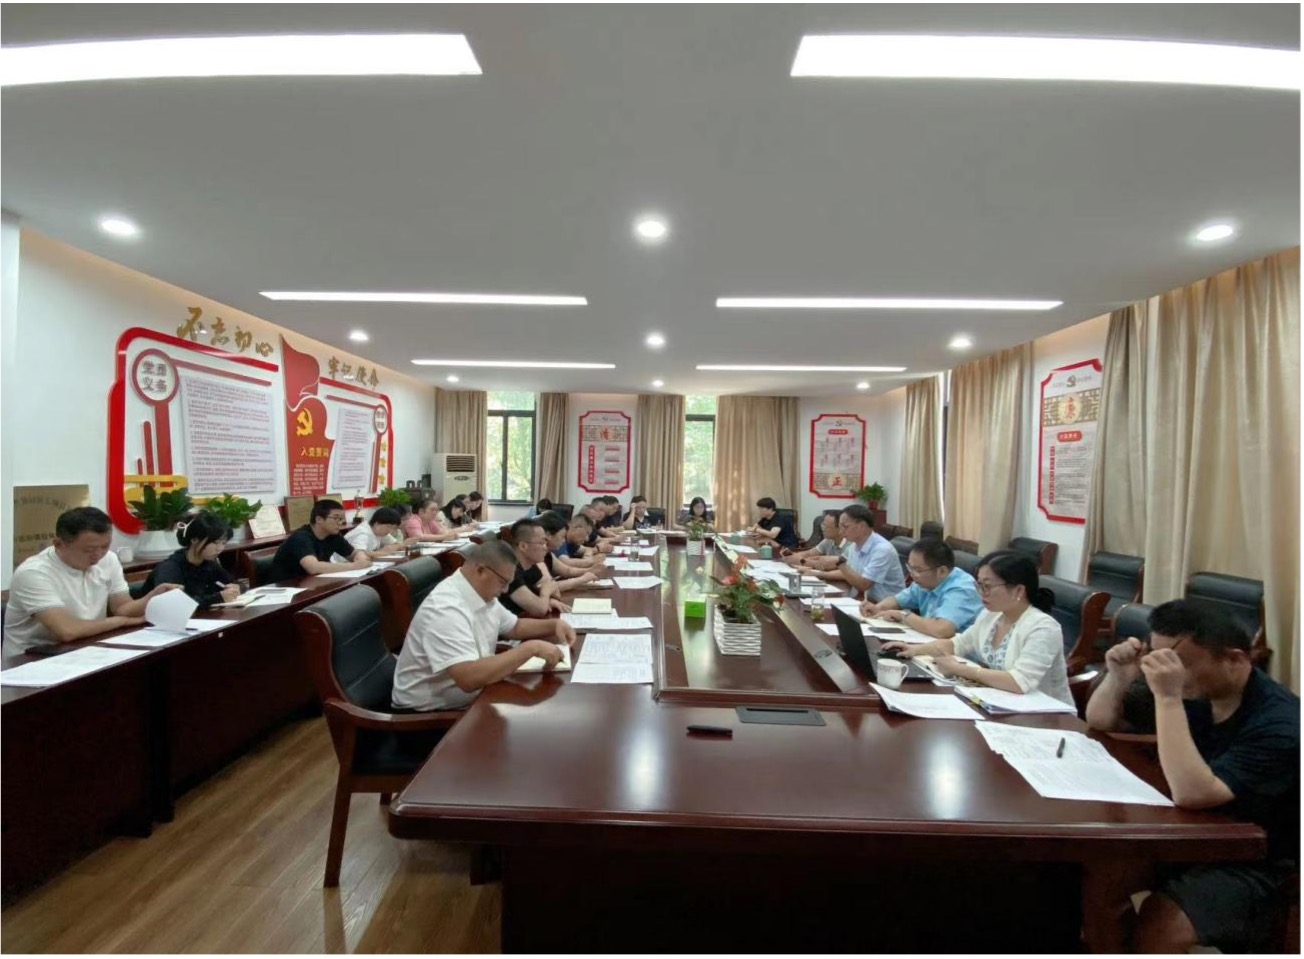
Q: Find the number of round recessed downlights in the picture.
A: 9